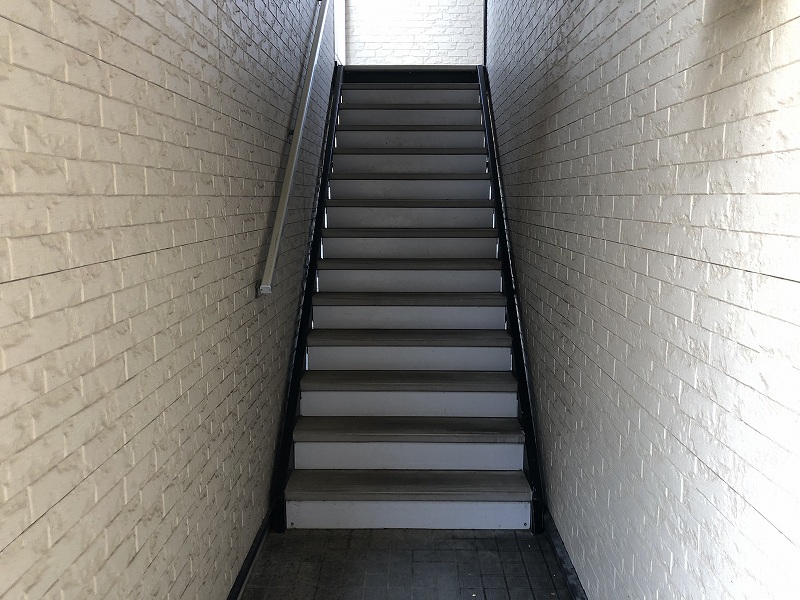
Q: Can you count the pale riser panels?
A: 13